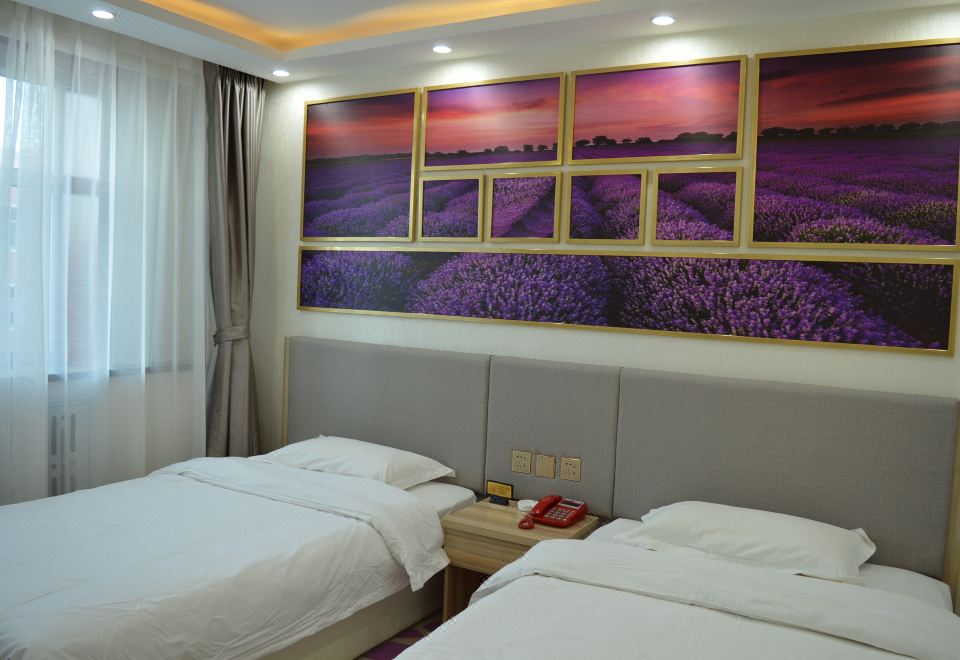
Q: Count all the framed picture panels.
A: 9